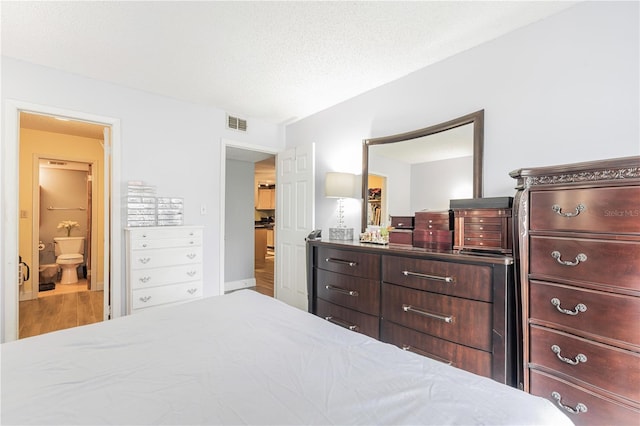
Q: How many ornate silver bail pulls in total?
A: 5